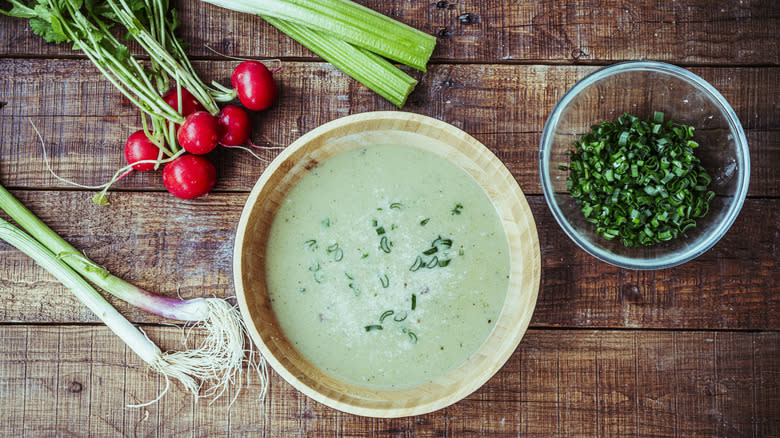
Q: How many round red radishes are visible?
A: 6